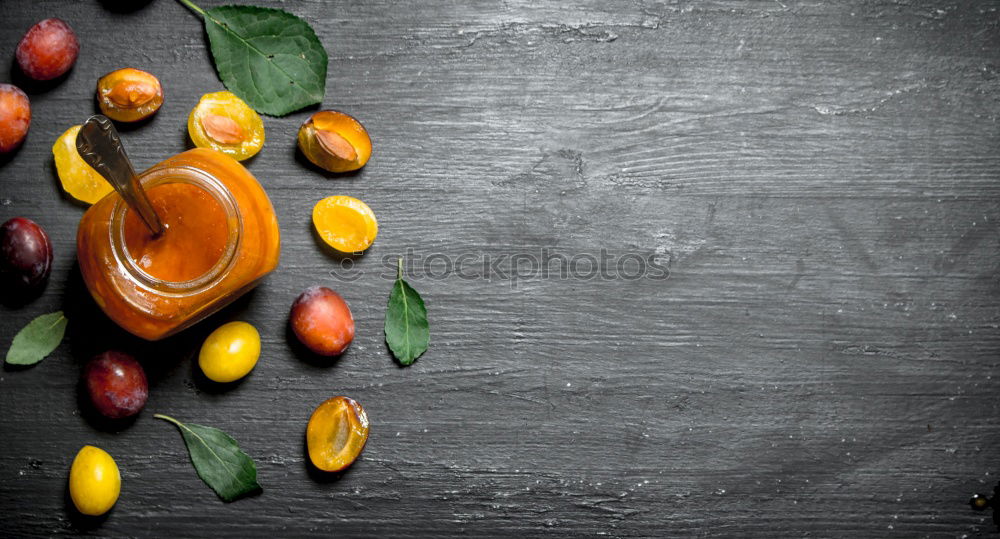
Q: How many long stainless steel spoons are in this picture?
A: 1